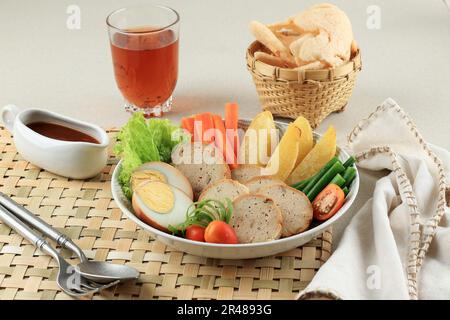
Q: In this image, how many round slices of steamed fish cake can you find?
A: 6